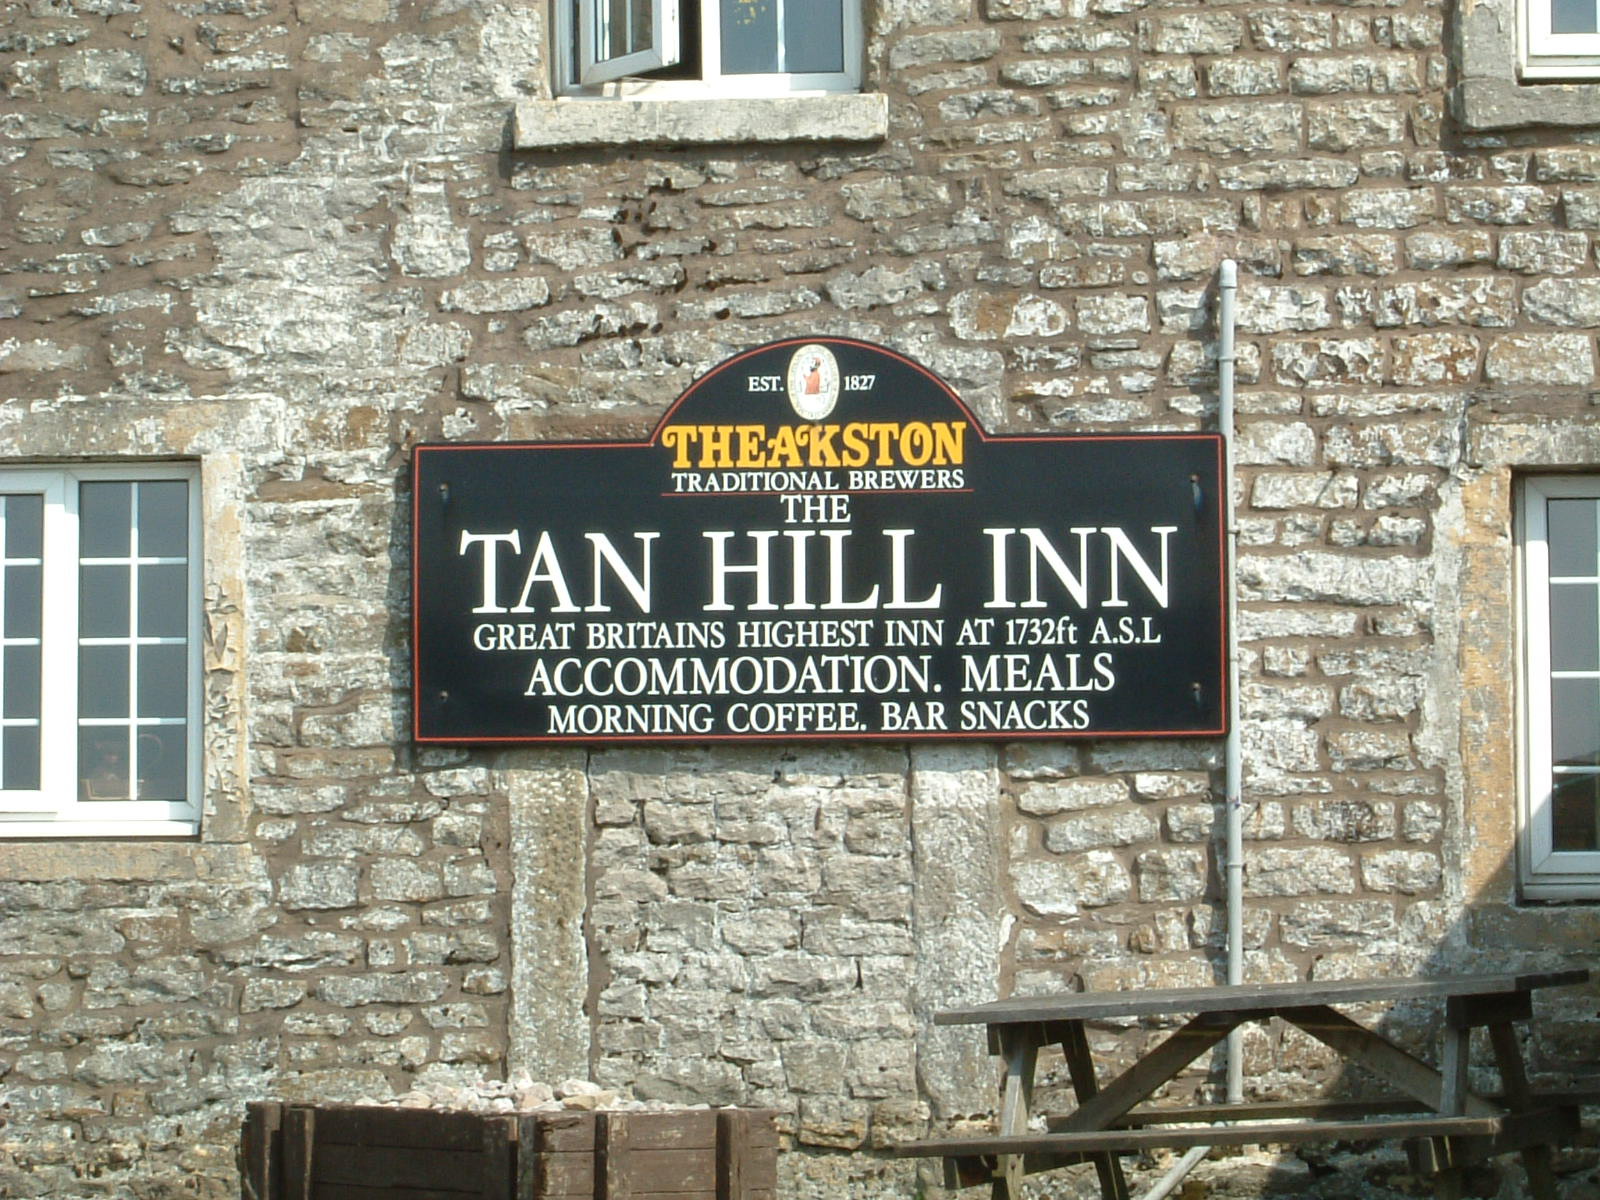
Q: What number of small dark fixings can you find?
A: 4